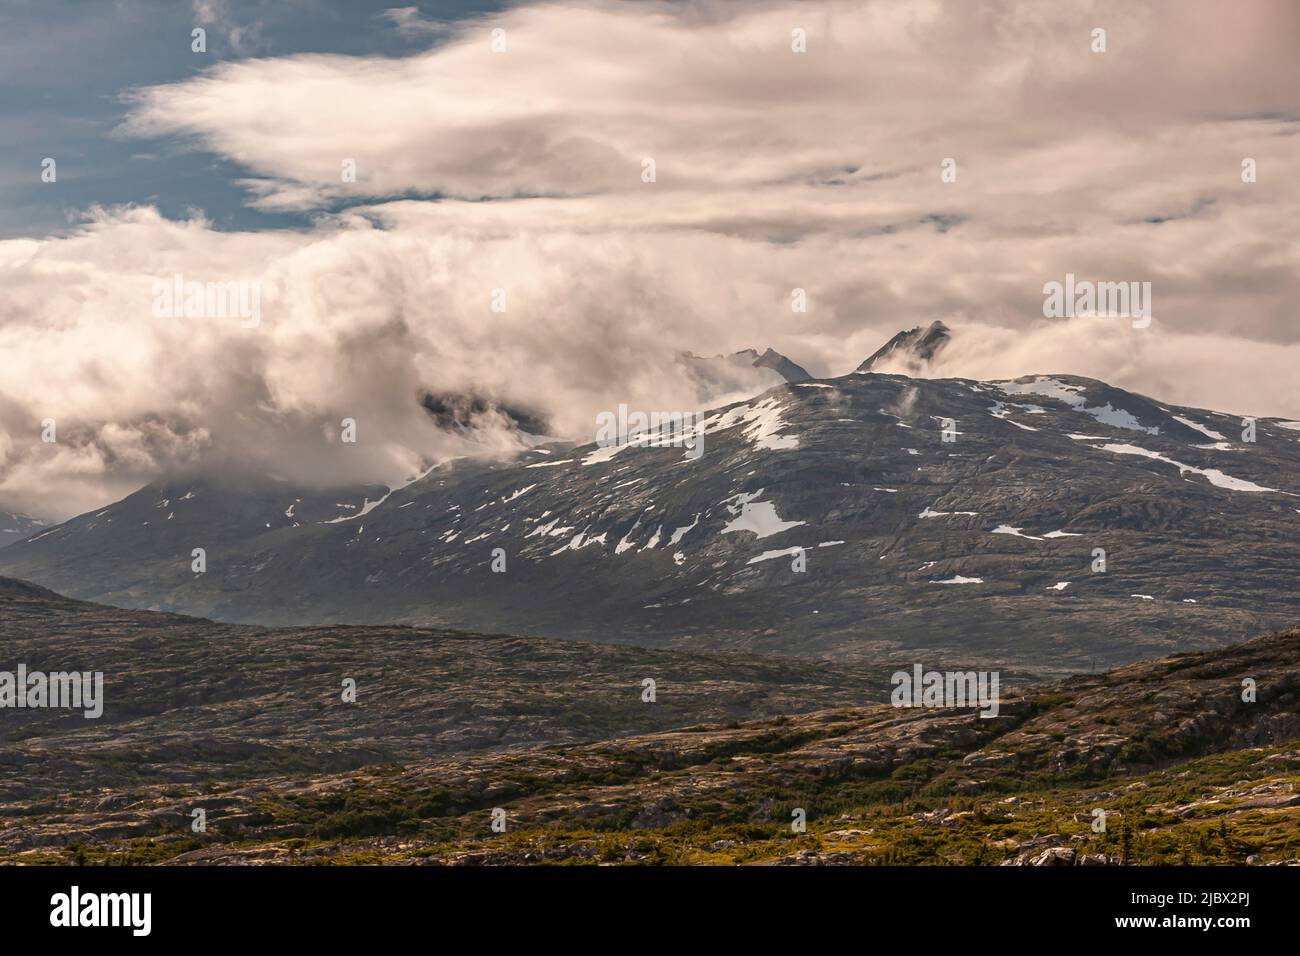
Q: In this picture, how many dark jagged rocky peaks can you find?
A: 2